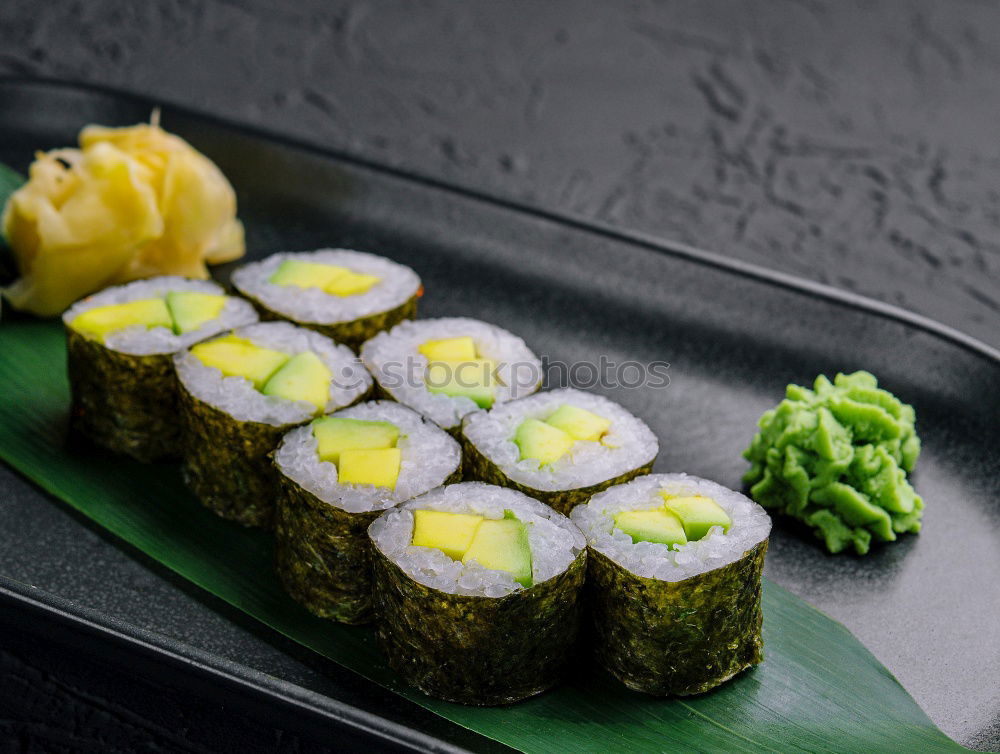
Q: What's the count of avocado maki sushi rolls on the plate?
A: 8